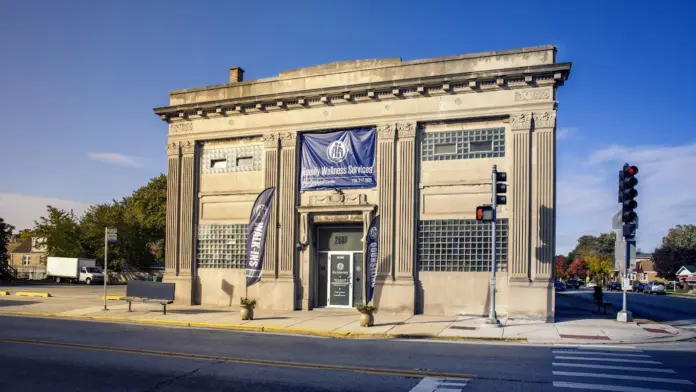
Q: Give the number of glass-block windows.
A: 4